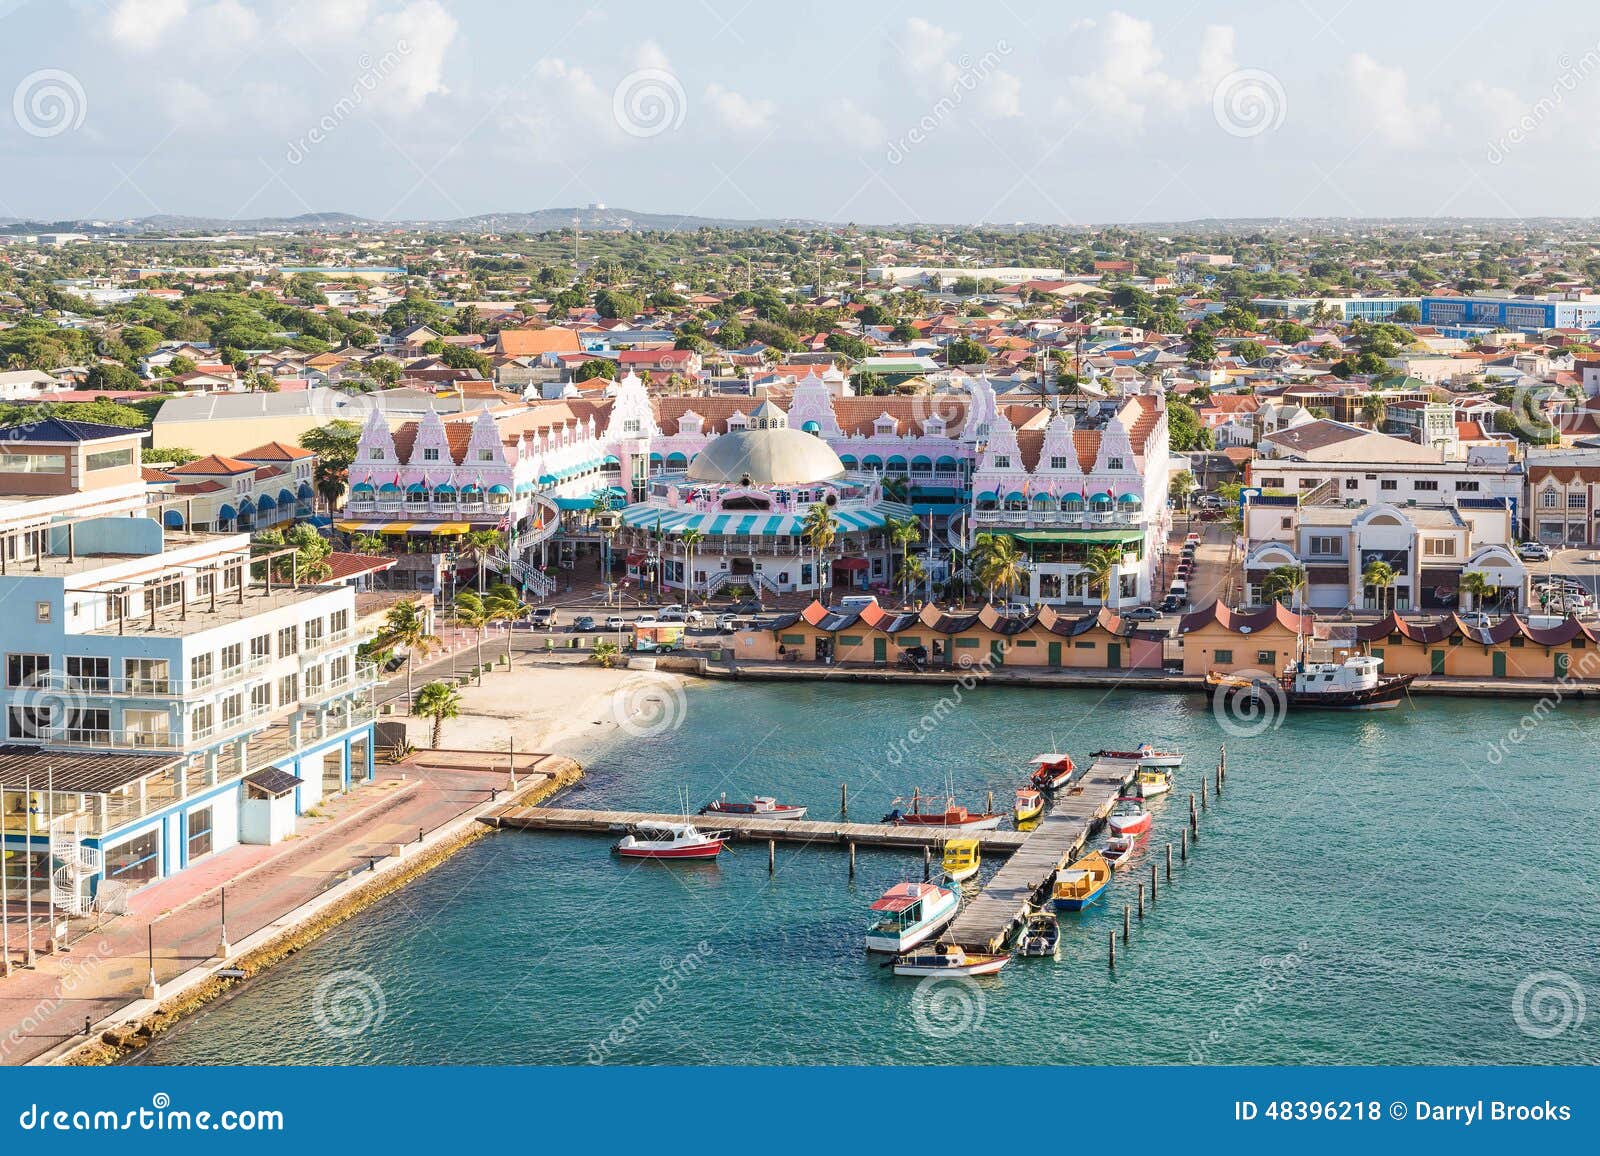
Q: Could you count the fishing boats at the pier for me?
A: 14